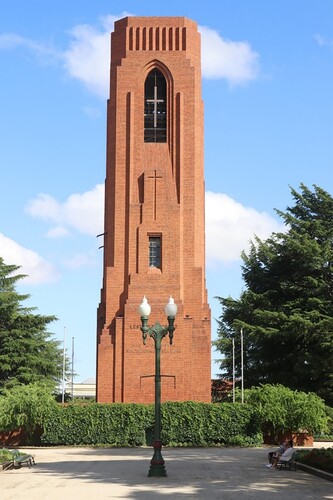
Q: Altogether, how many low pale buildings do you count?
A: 1